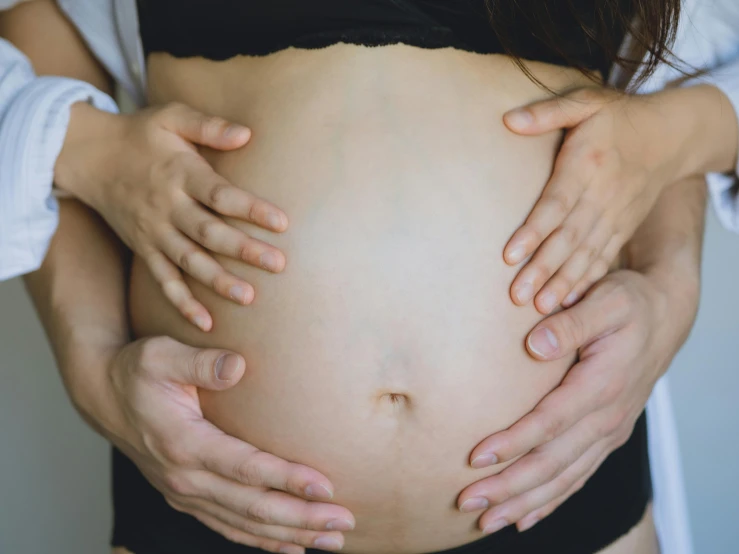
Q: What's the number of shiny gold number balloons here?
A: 0